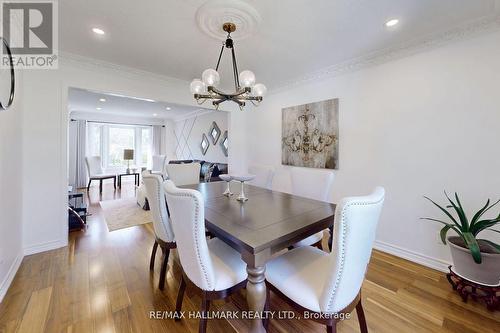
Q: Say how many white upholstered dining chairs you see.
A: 6